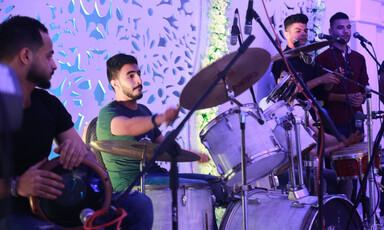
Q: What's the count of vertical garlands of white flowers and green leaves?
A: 2